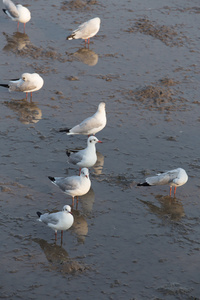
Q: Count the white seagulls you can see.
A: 8